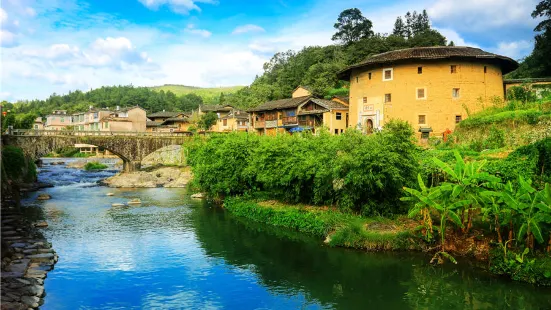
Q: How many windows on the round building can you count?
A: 12